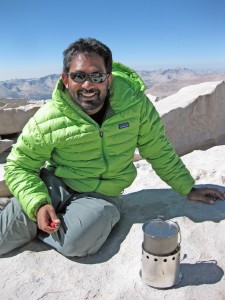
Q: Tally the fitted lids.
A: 1